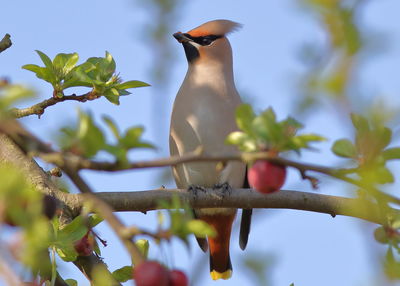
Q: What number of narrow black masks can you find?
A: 1